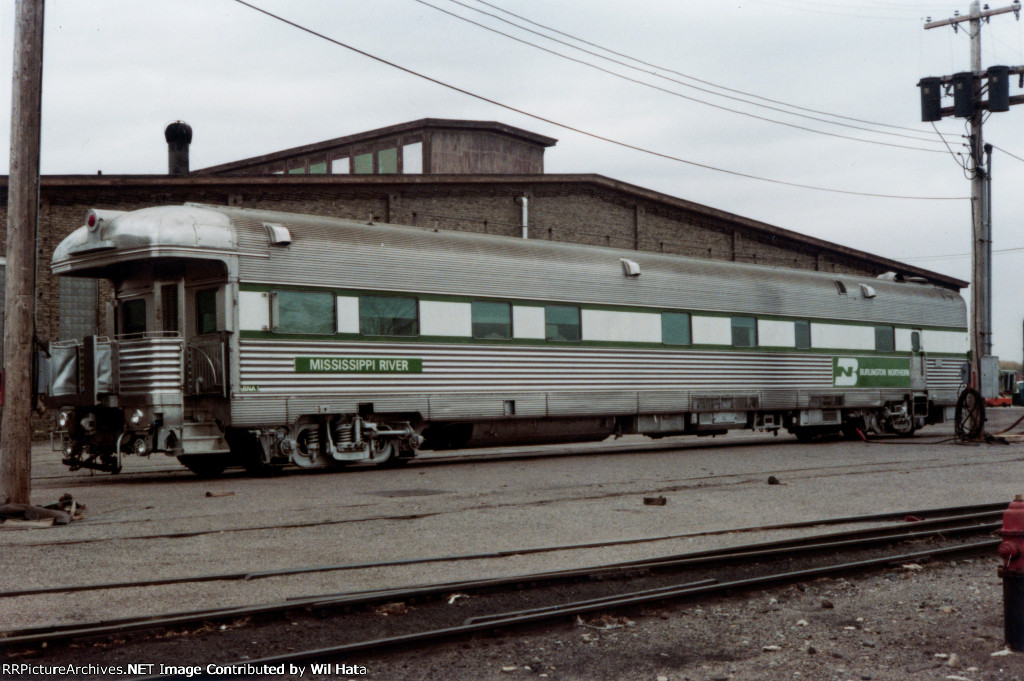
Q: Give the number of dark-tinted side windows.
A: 8